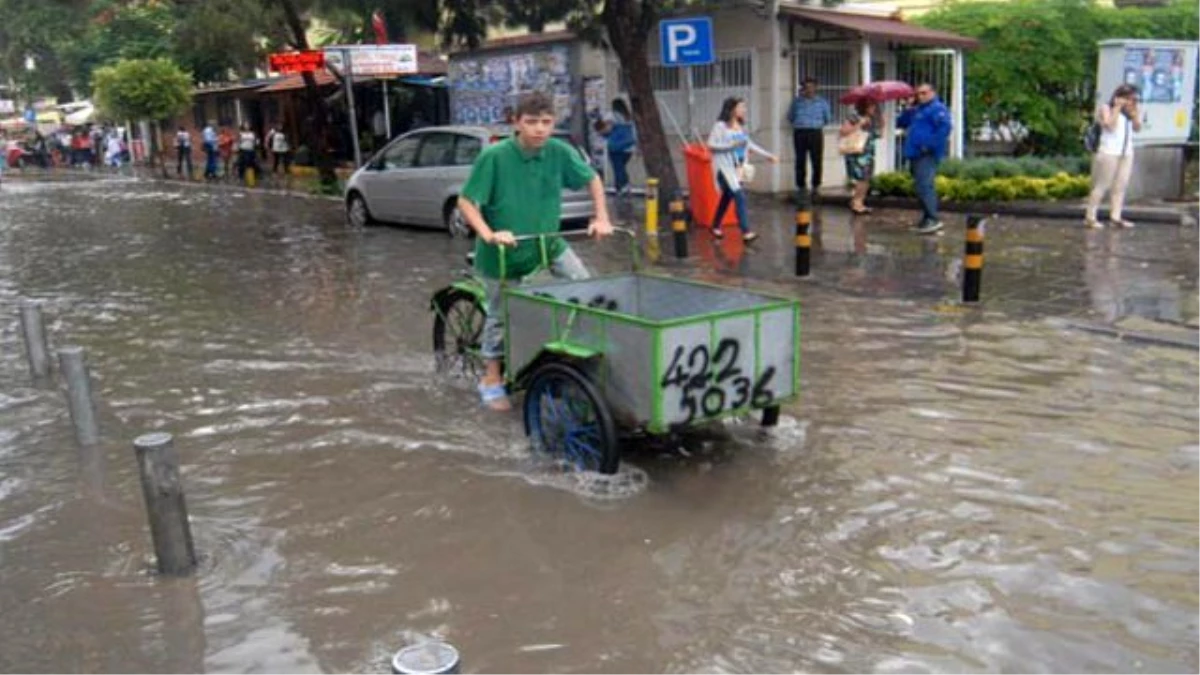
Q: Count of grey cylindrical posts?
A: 4